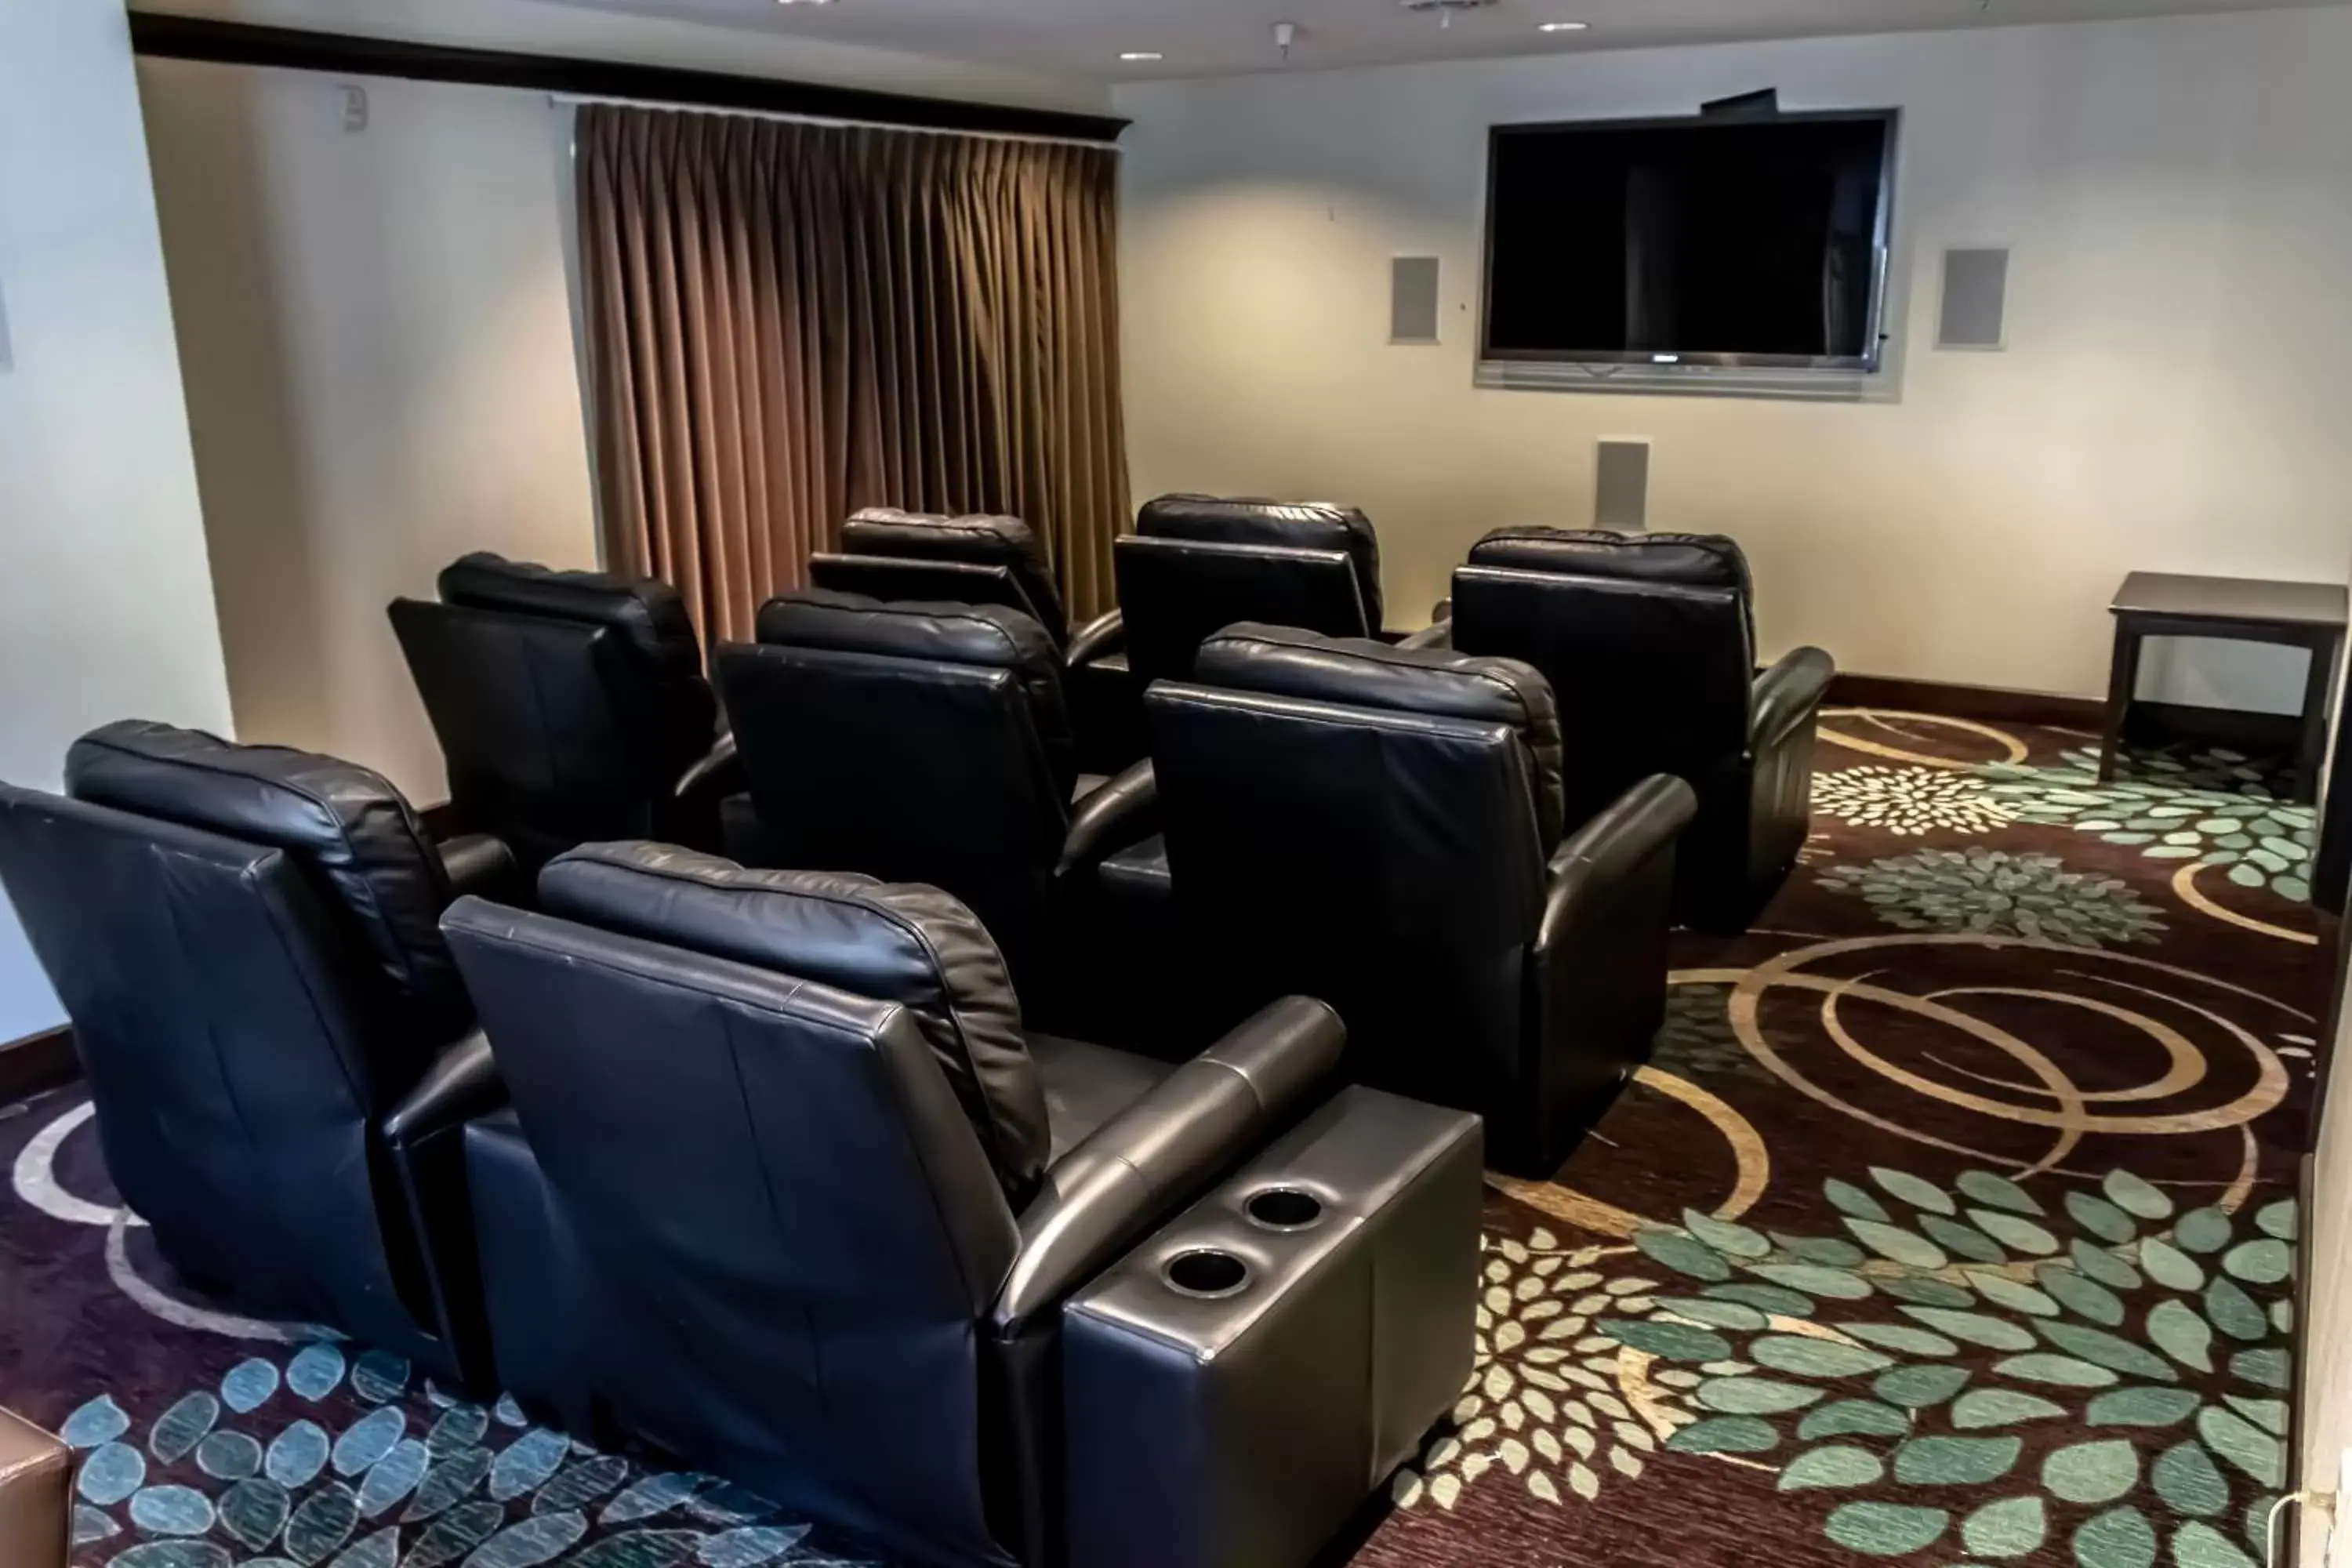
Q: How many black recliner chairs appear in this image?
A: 8